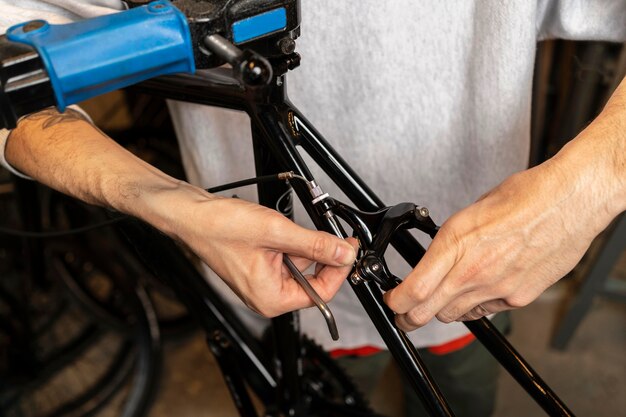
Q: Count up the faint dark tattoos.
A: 1